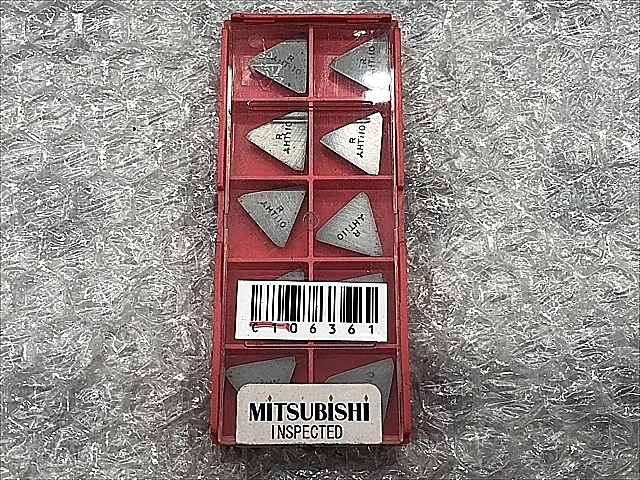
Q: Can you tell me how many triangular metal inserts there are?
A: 10